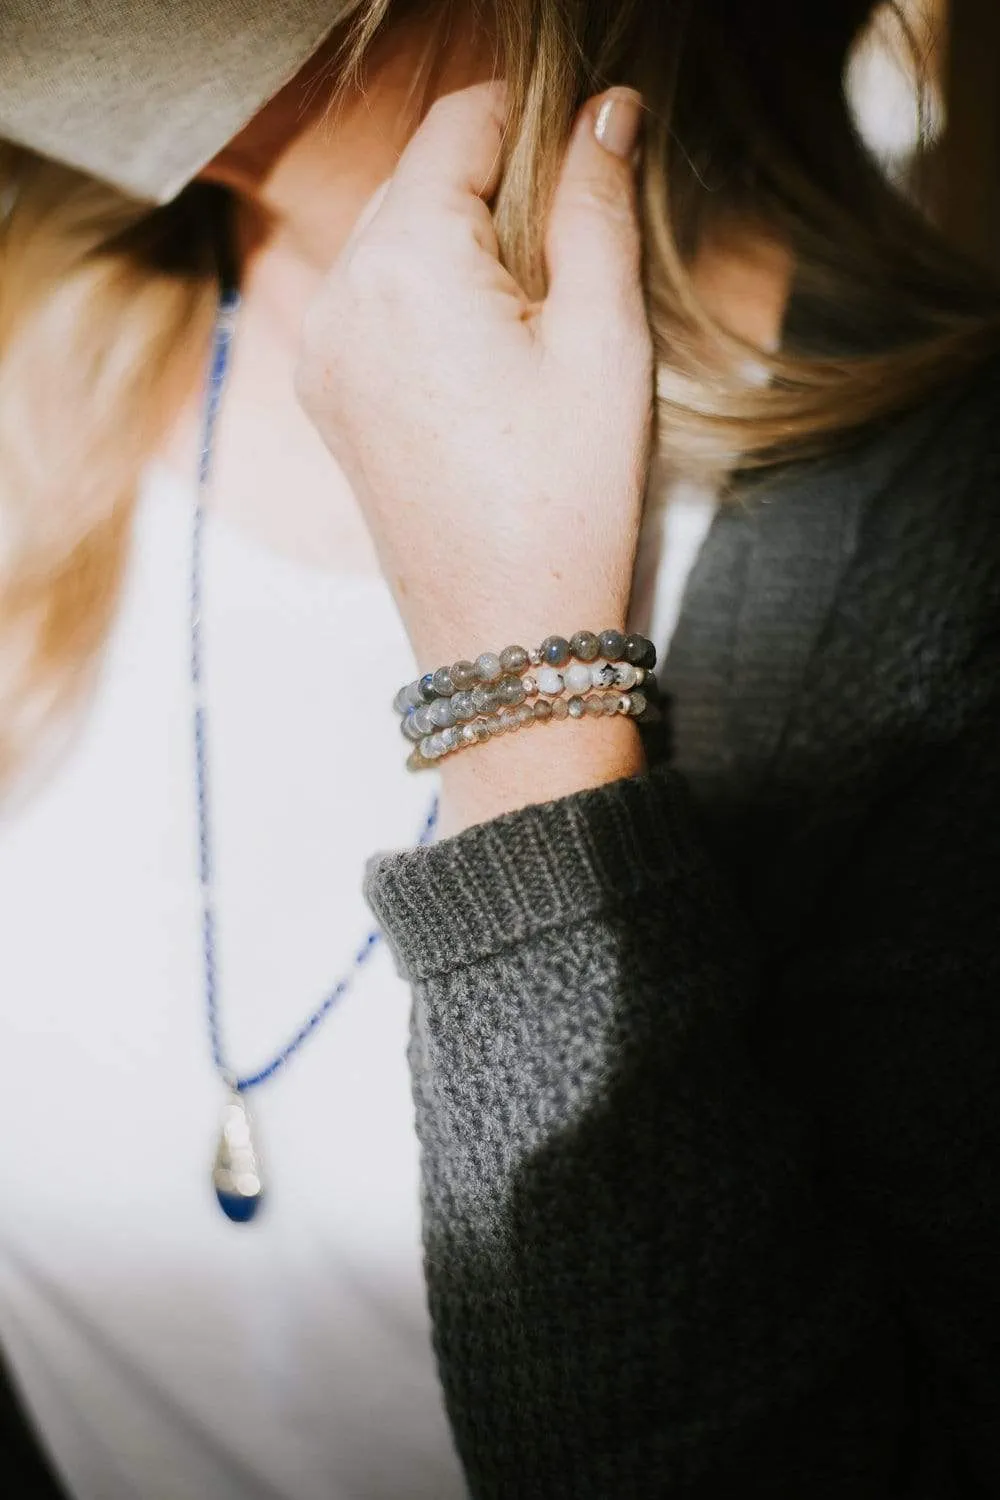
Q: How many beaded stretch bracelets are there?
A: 3